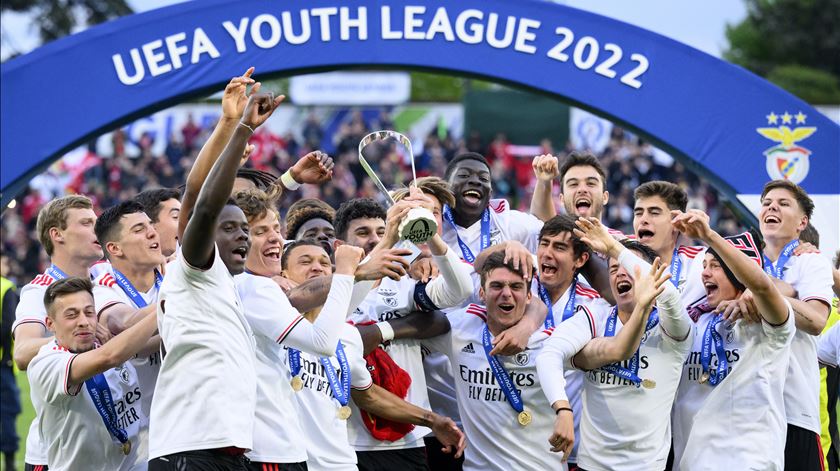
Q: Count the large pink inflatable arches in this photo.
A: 0